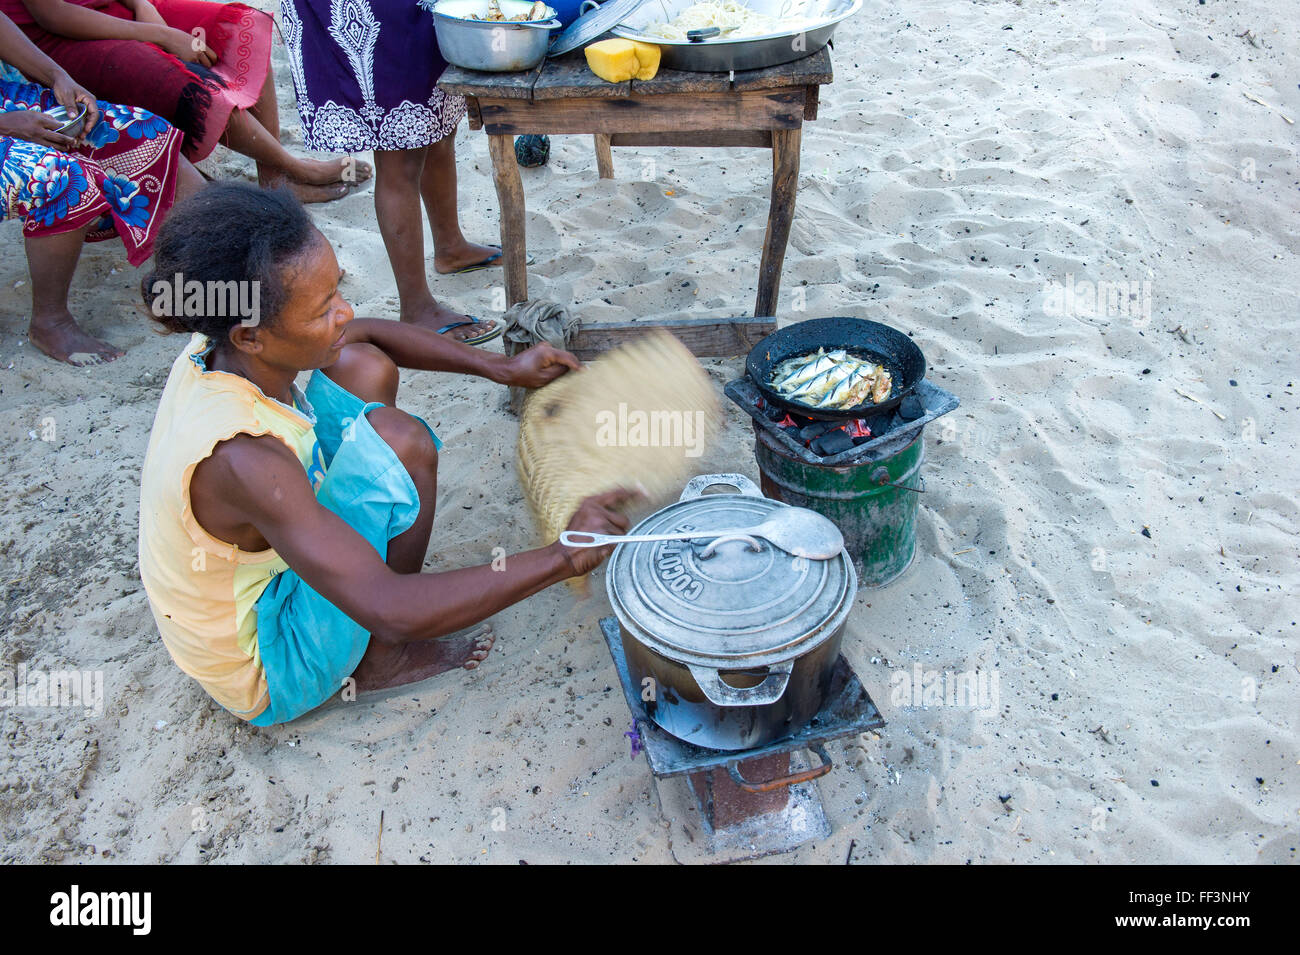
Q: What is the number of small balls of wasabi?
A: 0